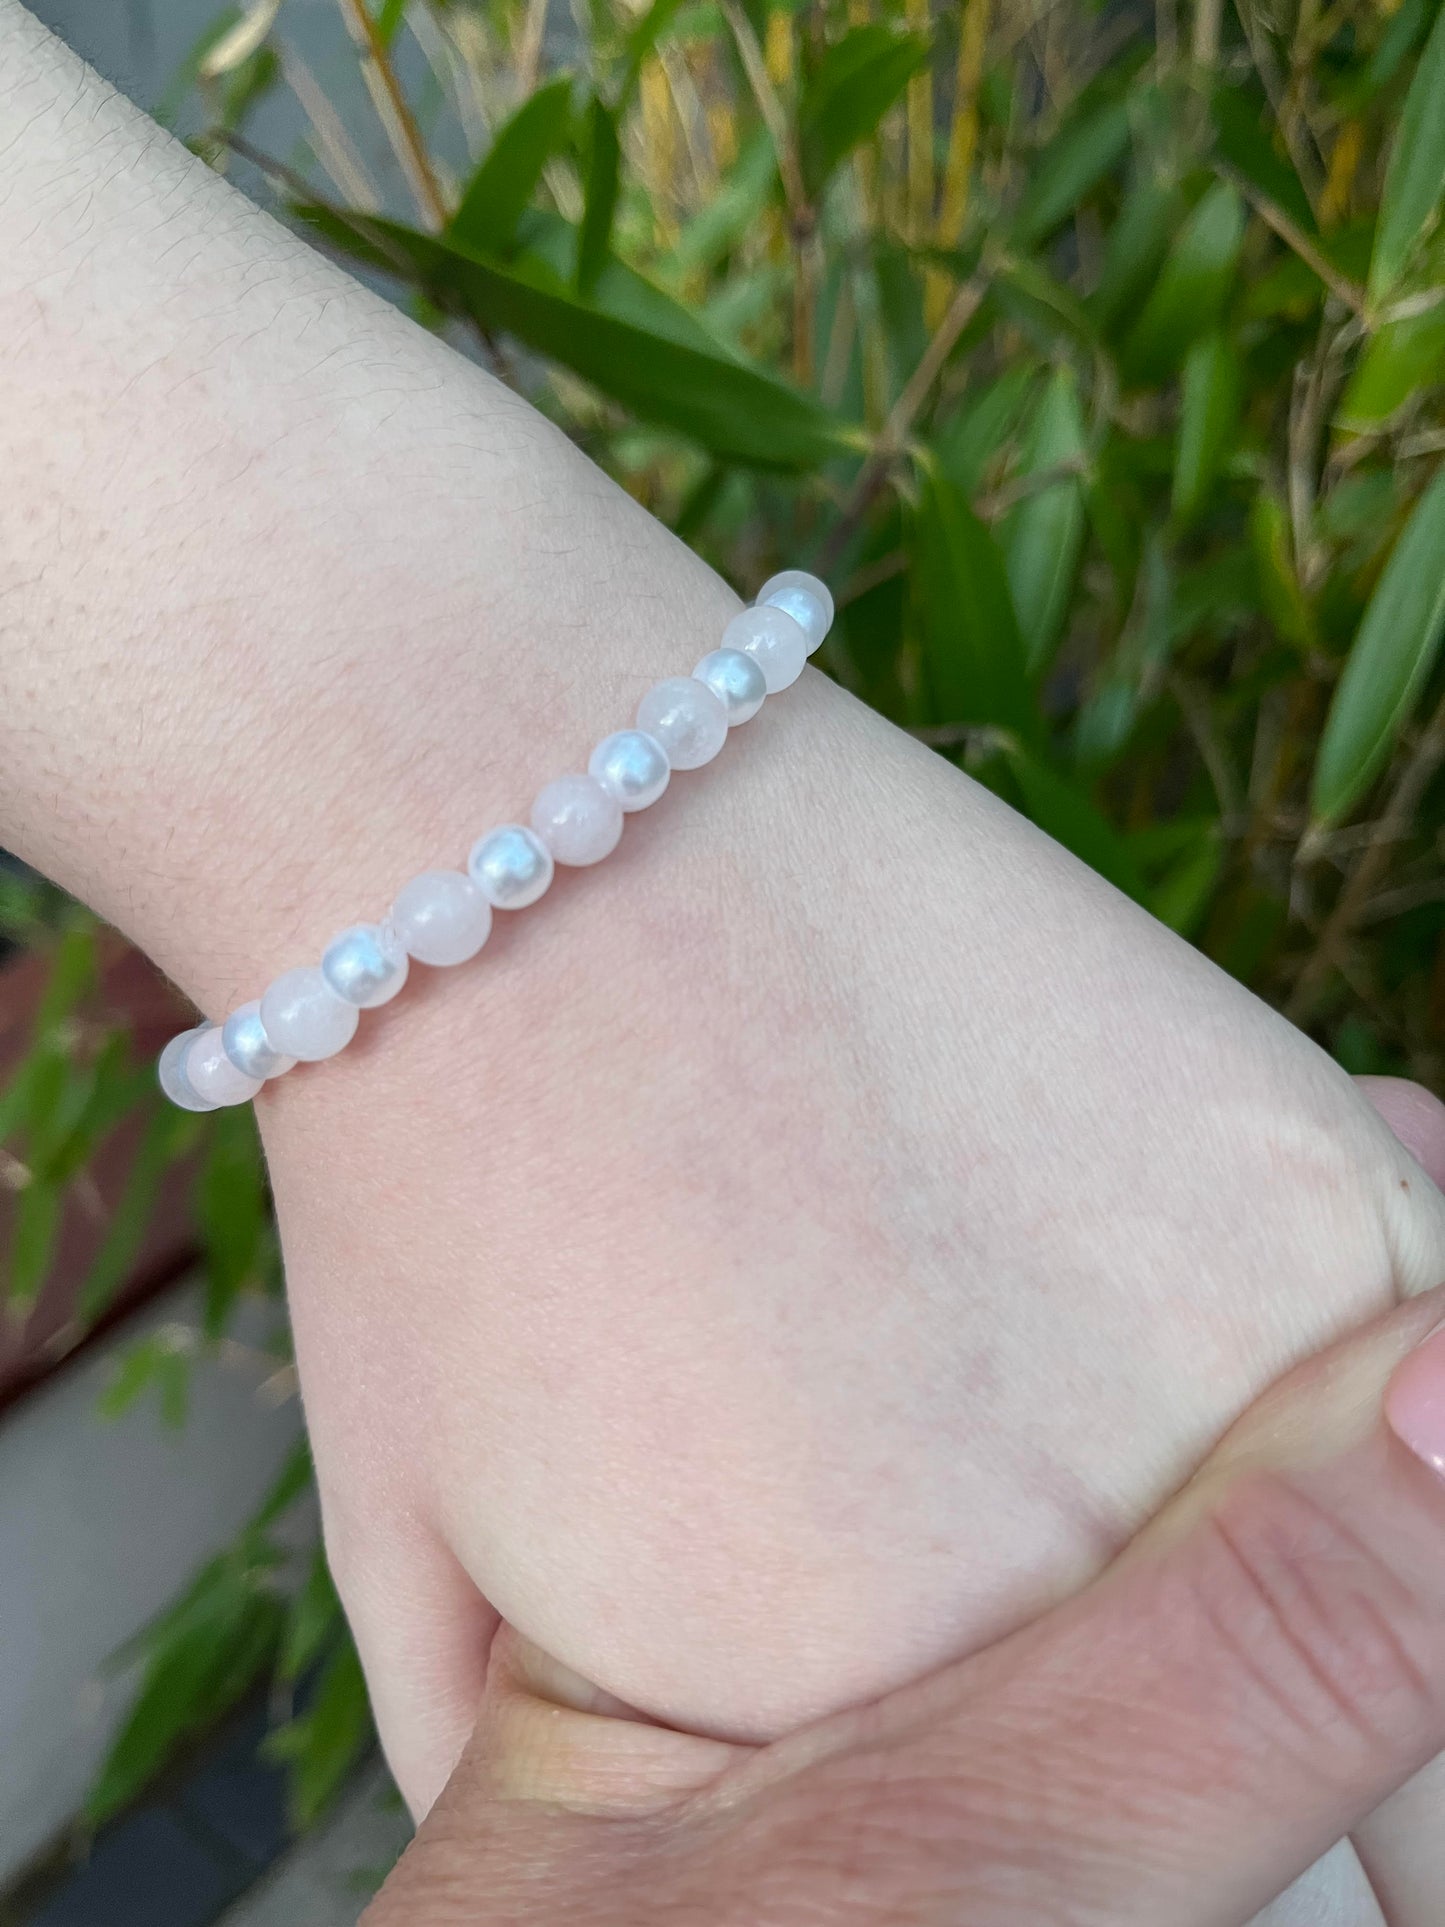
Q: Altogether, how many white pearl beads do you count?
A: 6